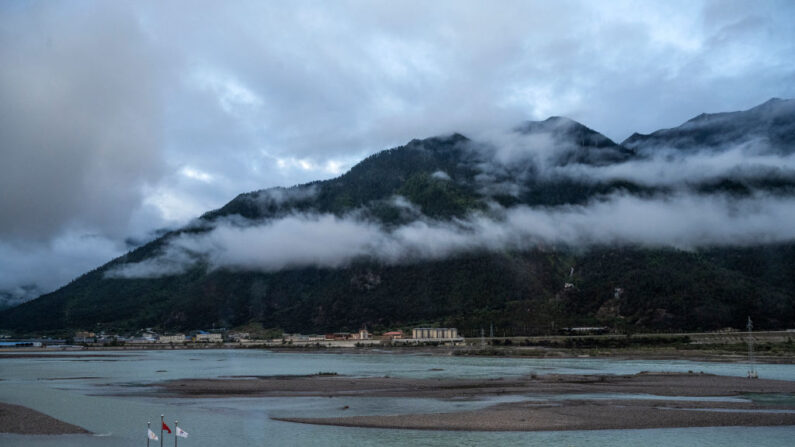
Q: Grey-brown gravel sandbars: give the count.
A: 3